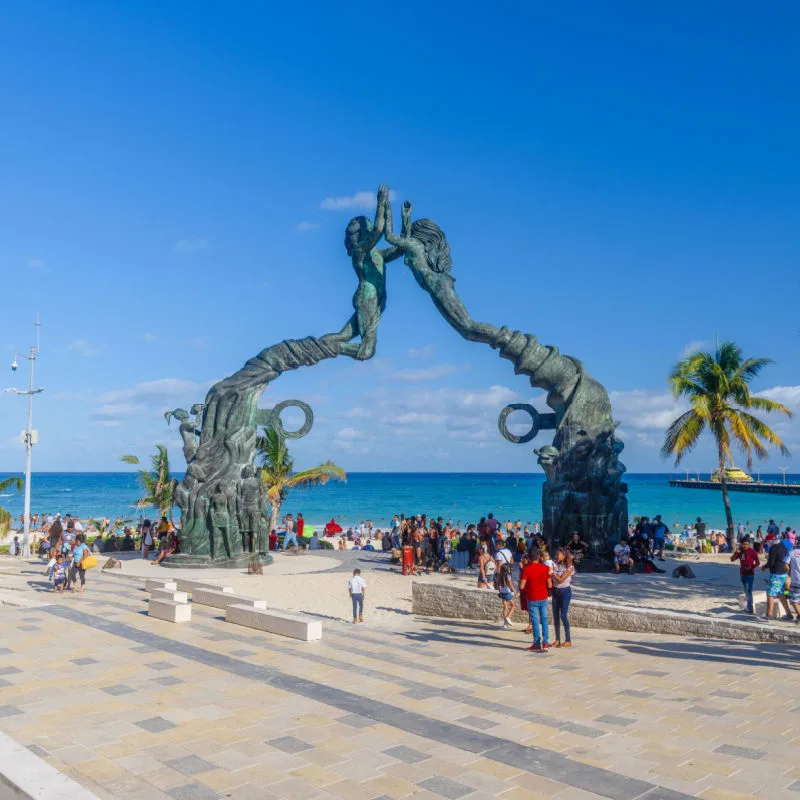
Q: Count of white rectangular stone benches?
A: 6